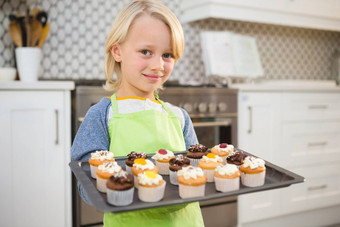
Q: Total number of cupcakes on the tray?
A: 15